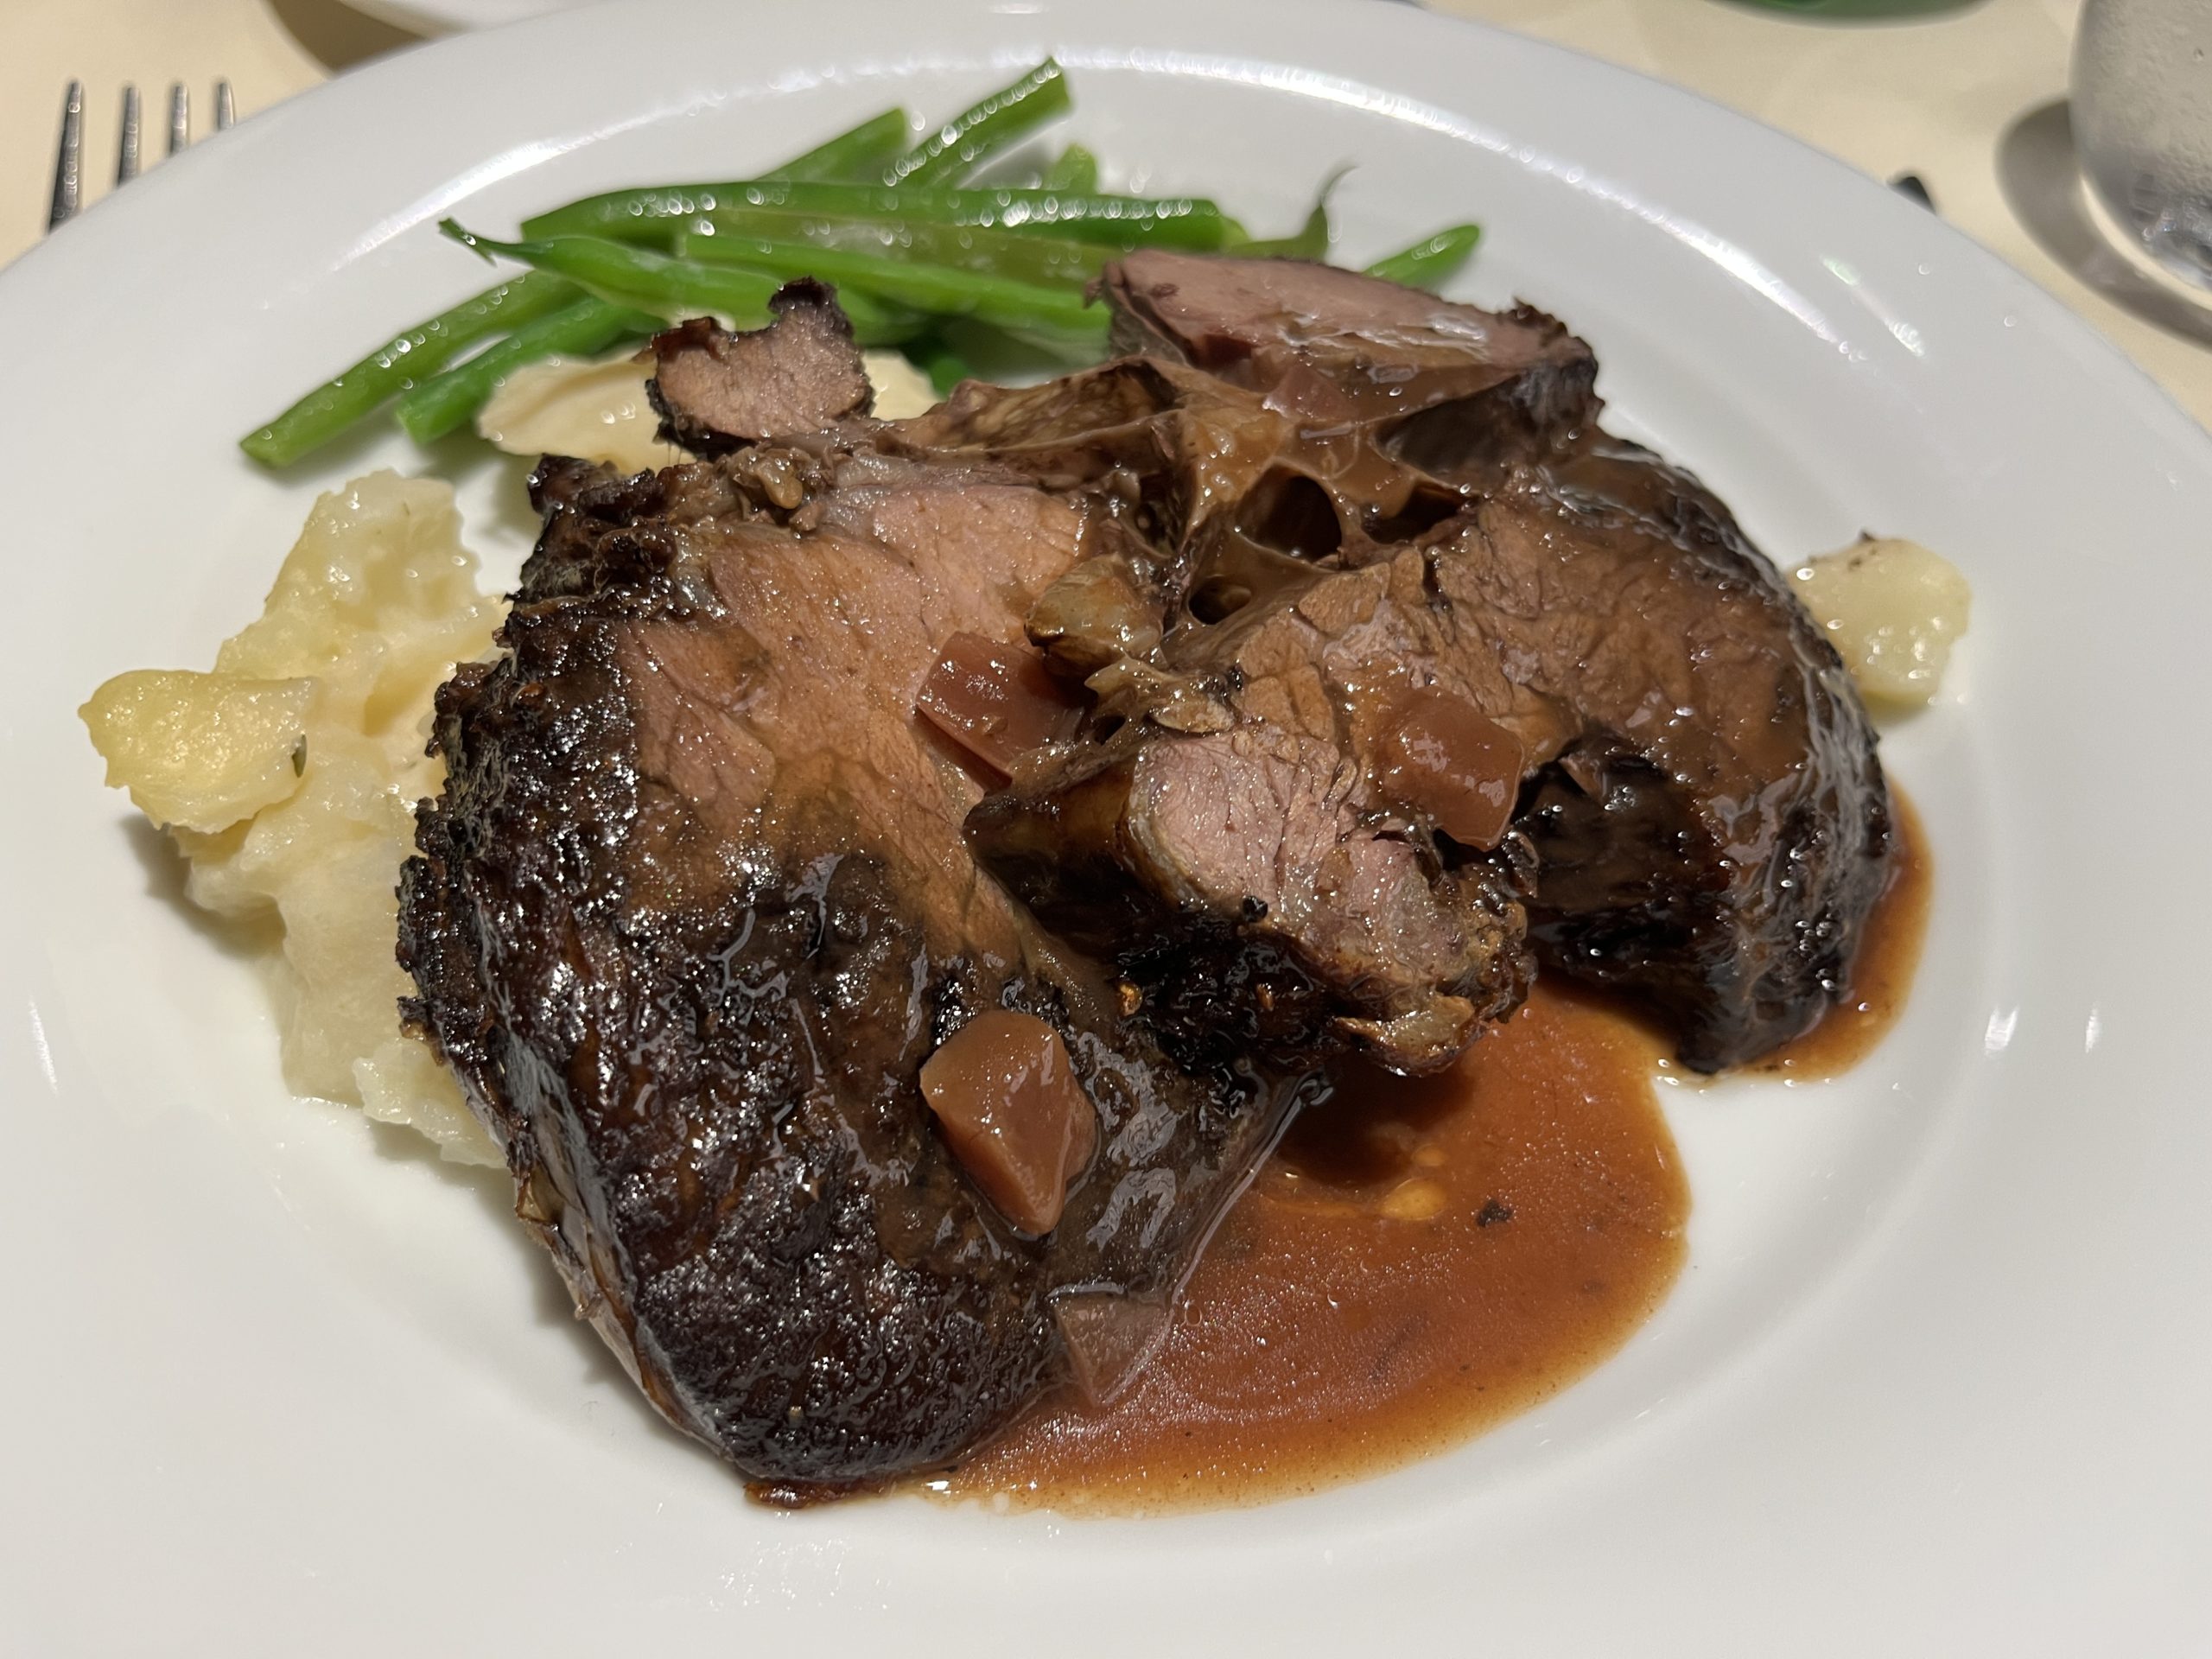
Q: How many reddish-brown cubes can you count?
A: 3